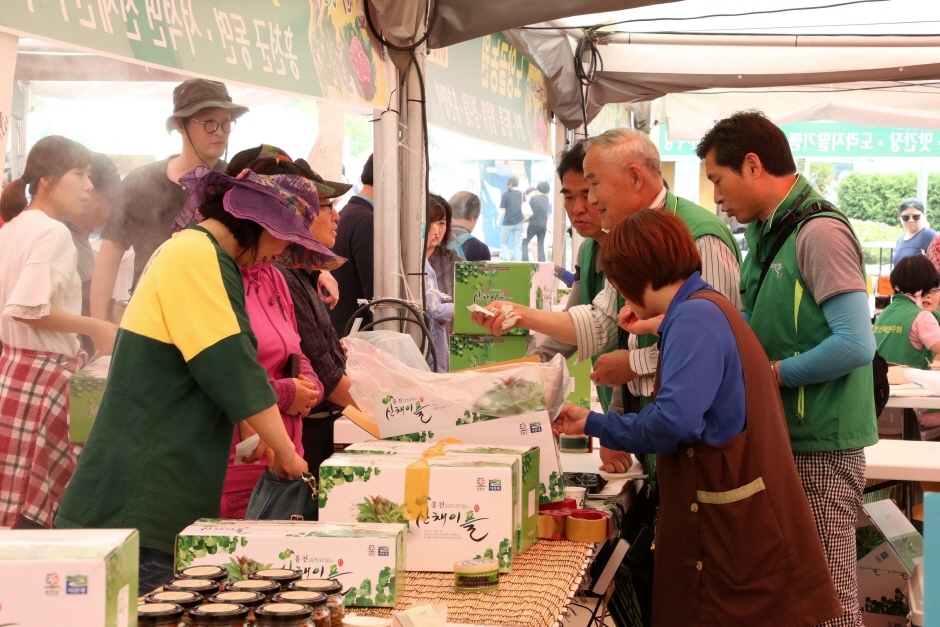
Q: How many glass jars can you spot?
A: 11